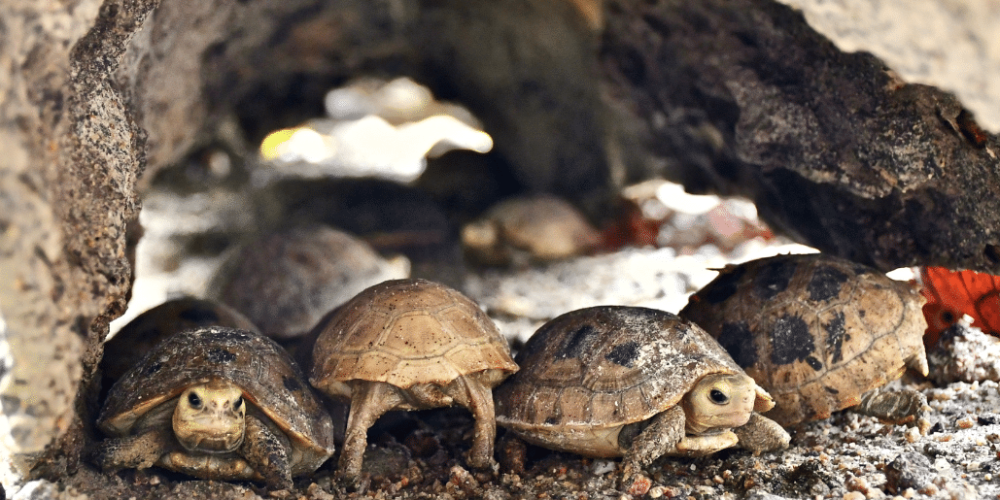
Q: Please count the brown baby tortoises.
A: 7